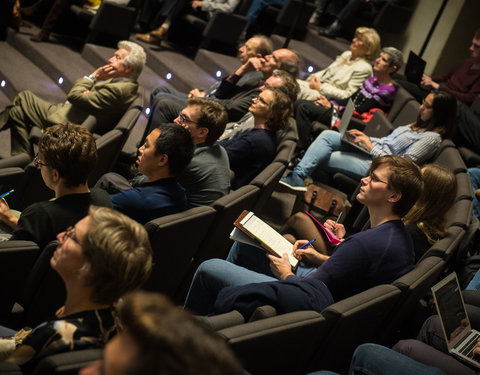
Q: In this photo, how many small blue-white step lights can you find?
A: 6